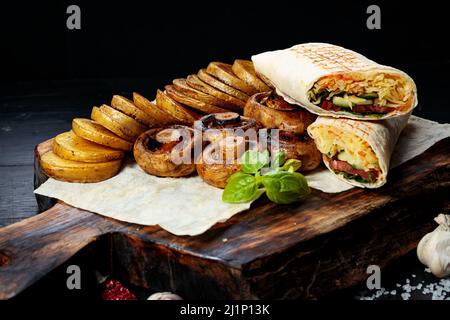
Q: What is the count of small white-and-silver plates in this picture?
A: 0